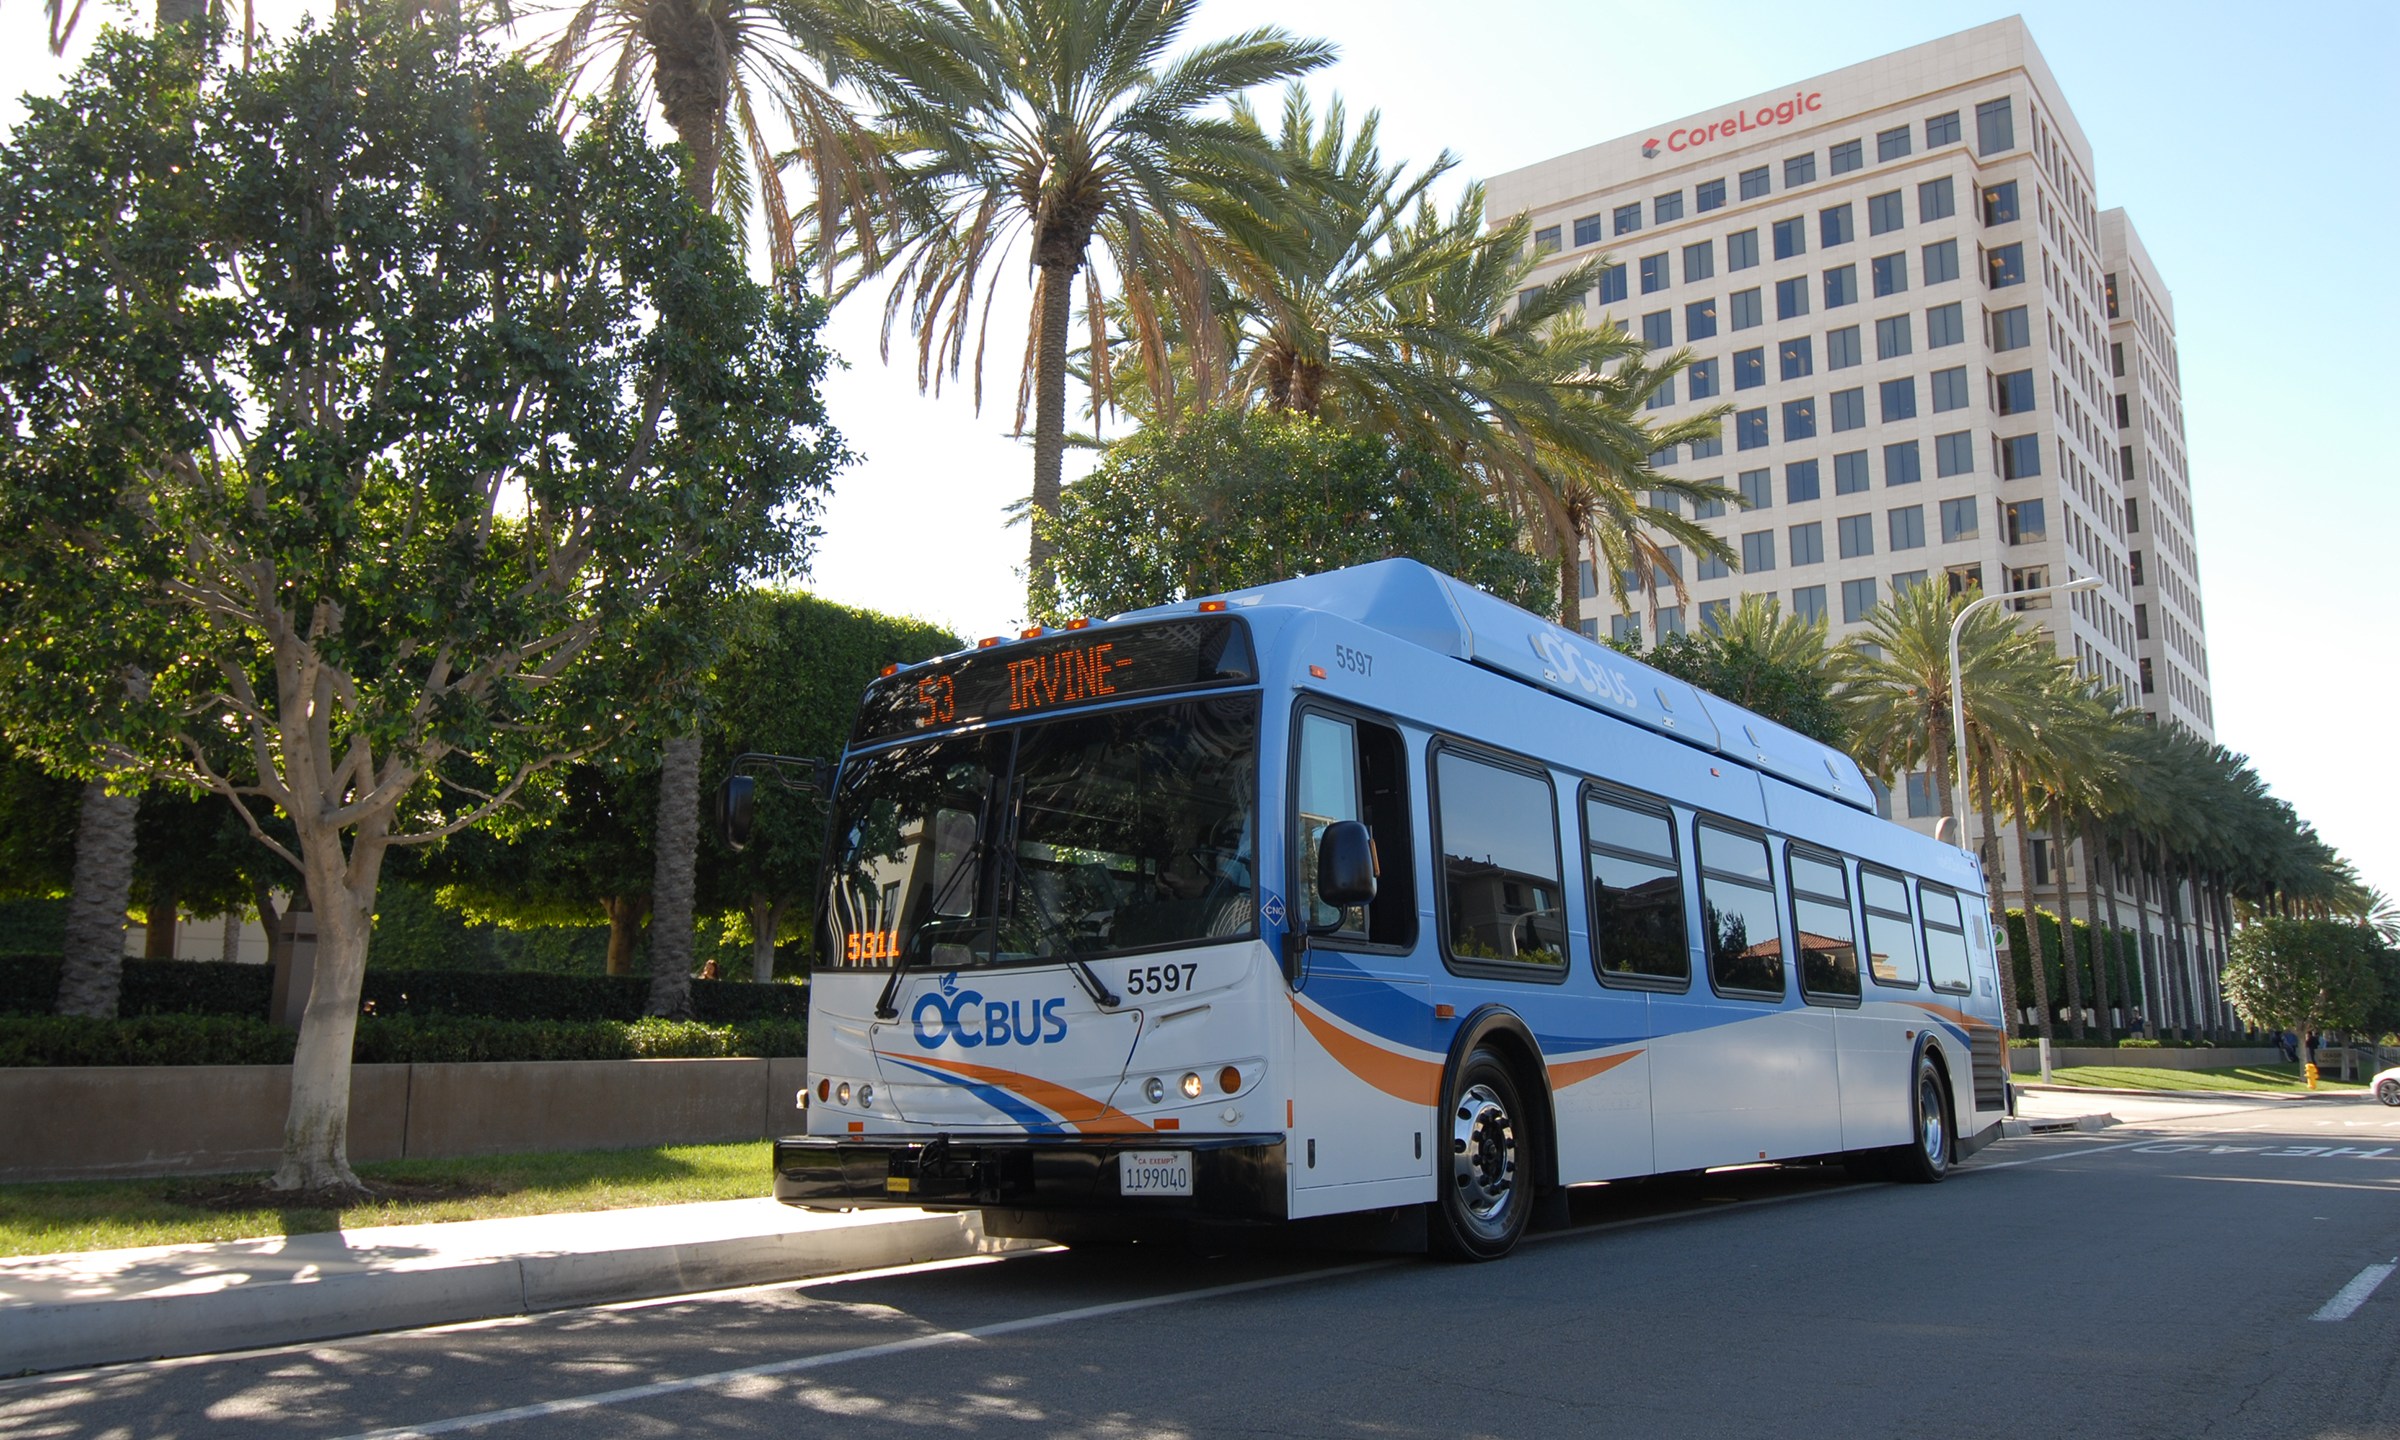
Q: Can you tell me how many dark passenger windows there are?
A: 6